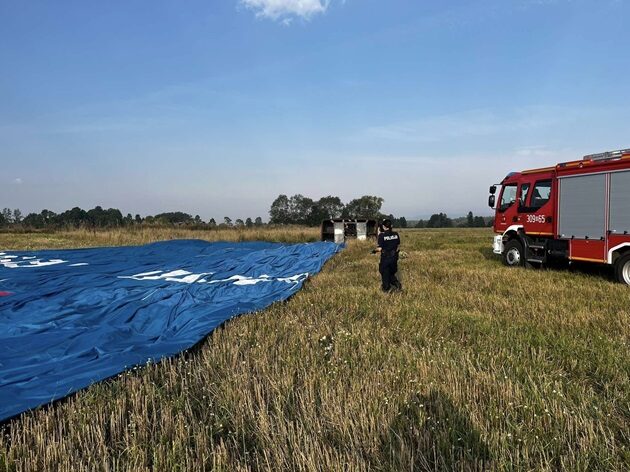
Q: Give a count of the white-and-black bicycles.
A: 0